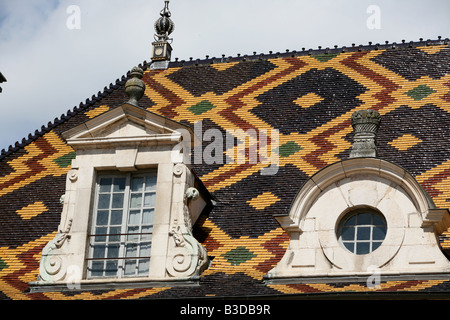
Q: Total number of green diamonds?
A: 7